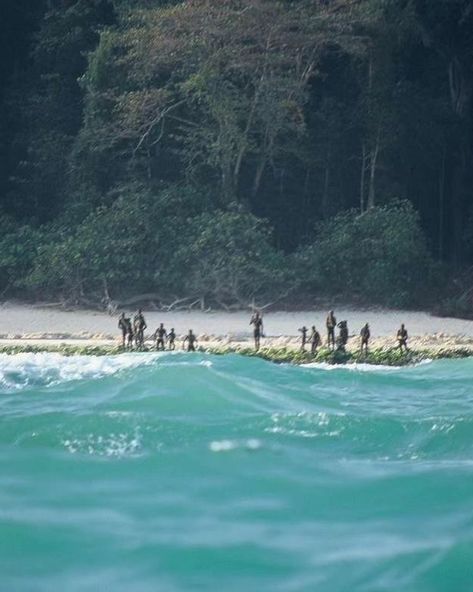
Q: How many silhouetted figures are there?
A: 13